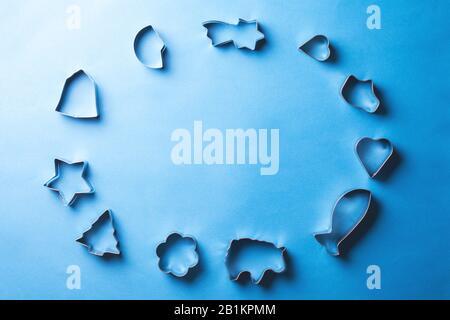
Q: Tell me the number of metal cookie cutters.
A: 11